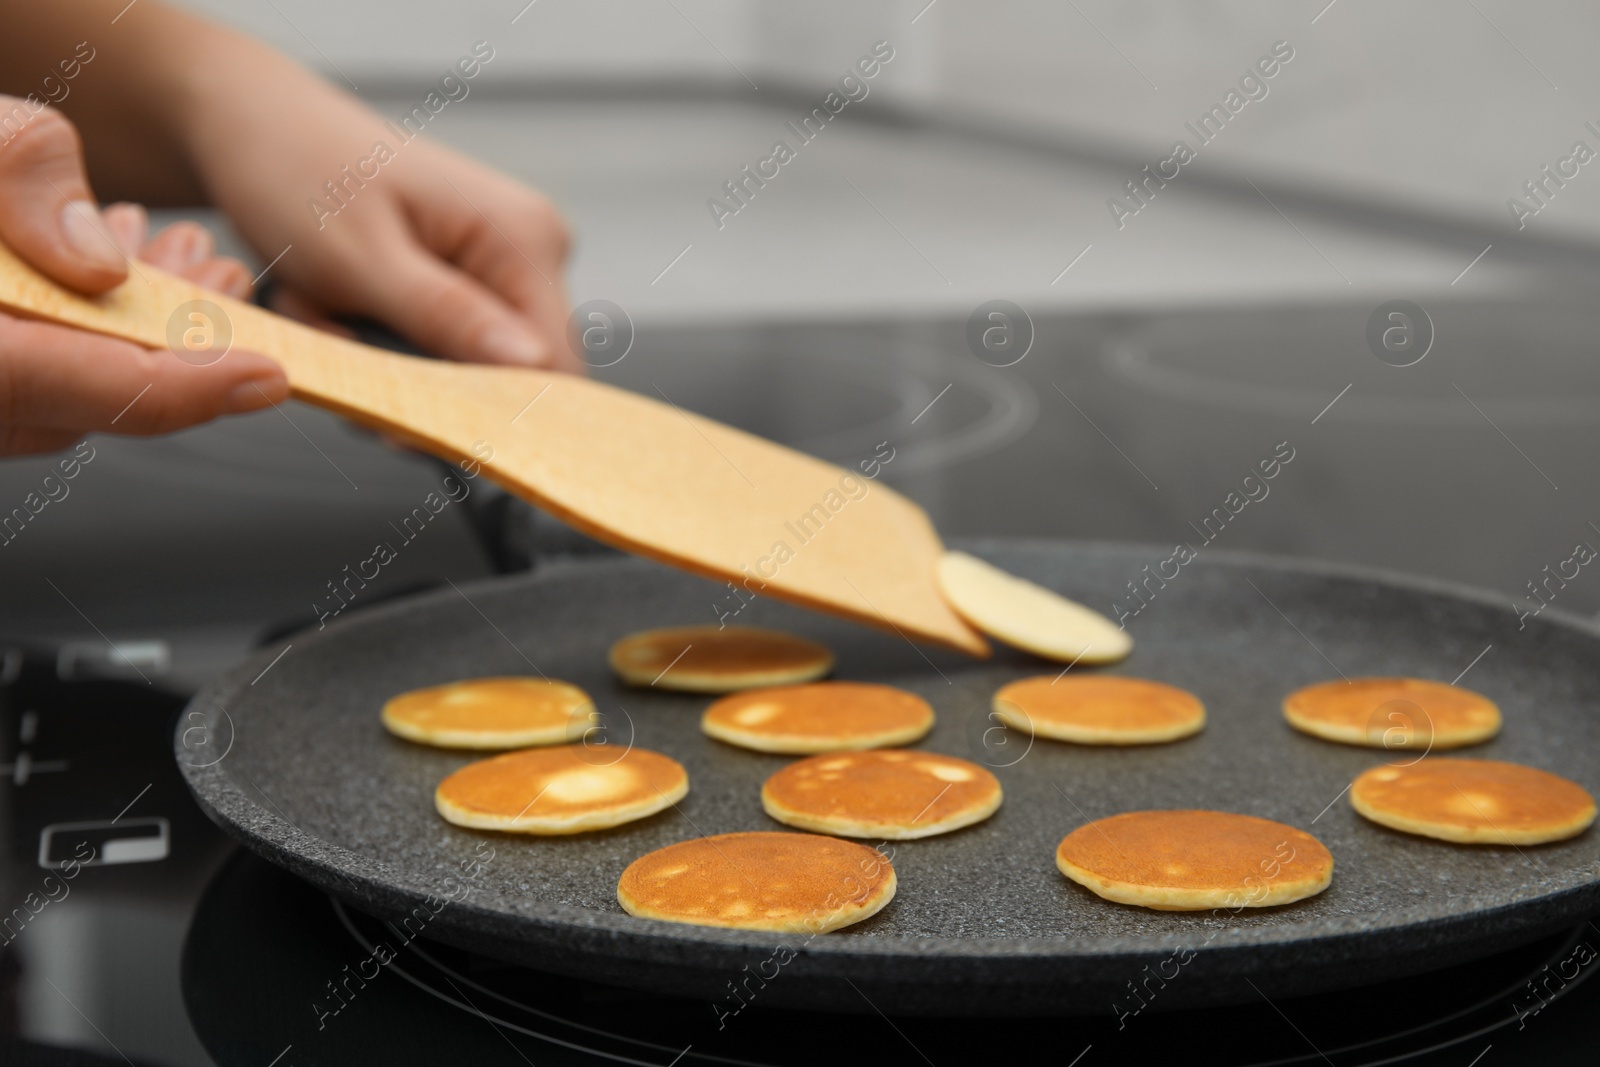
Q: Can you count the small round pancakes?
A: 11